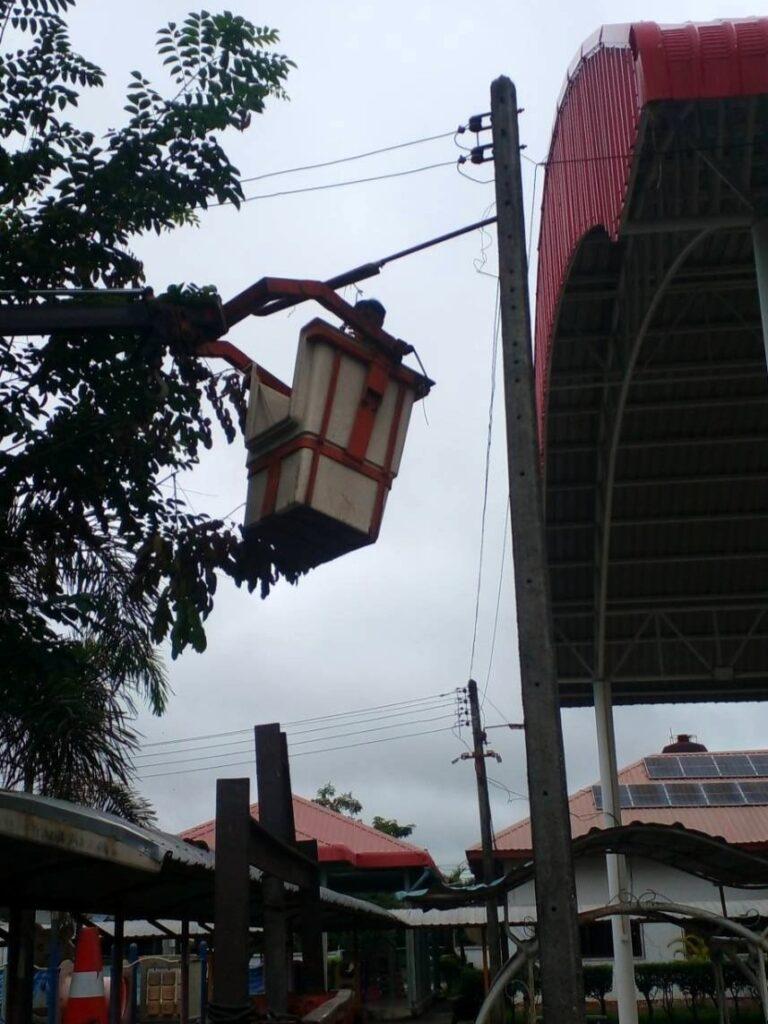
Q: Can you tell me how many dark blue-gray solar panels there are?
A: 9